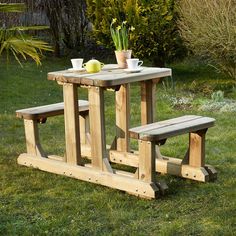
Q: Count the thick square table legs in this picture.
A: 4